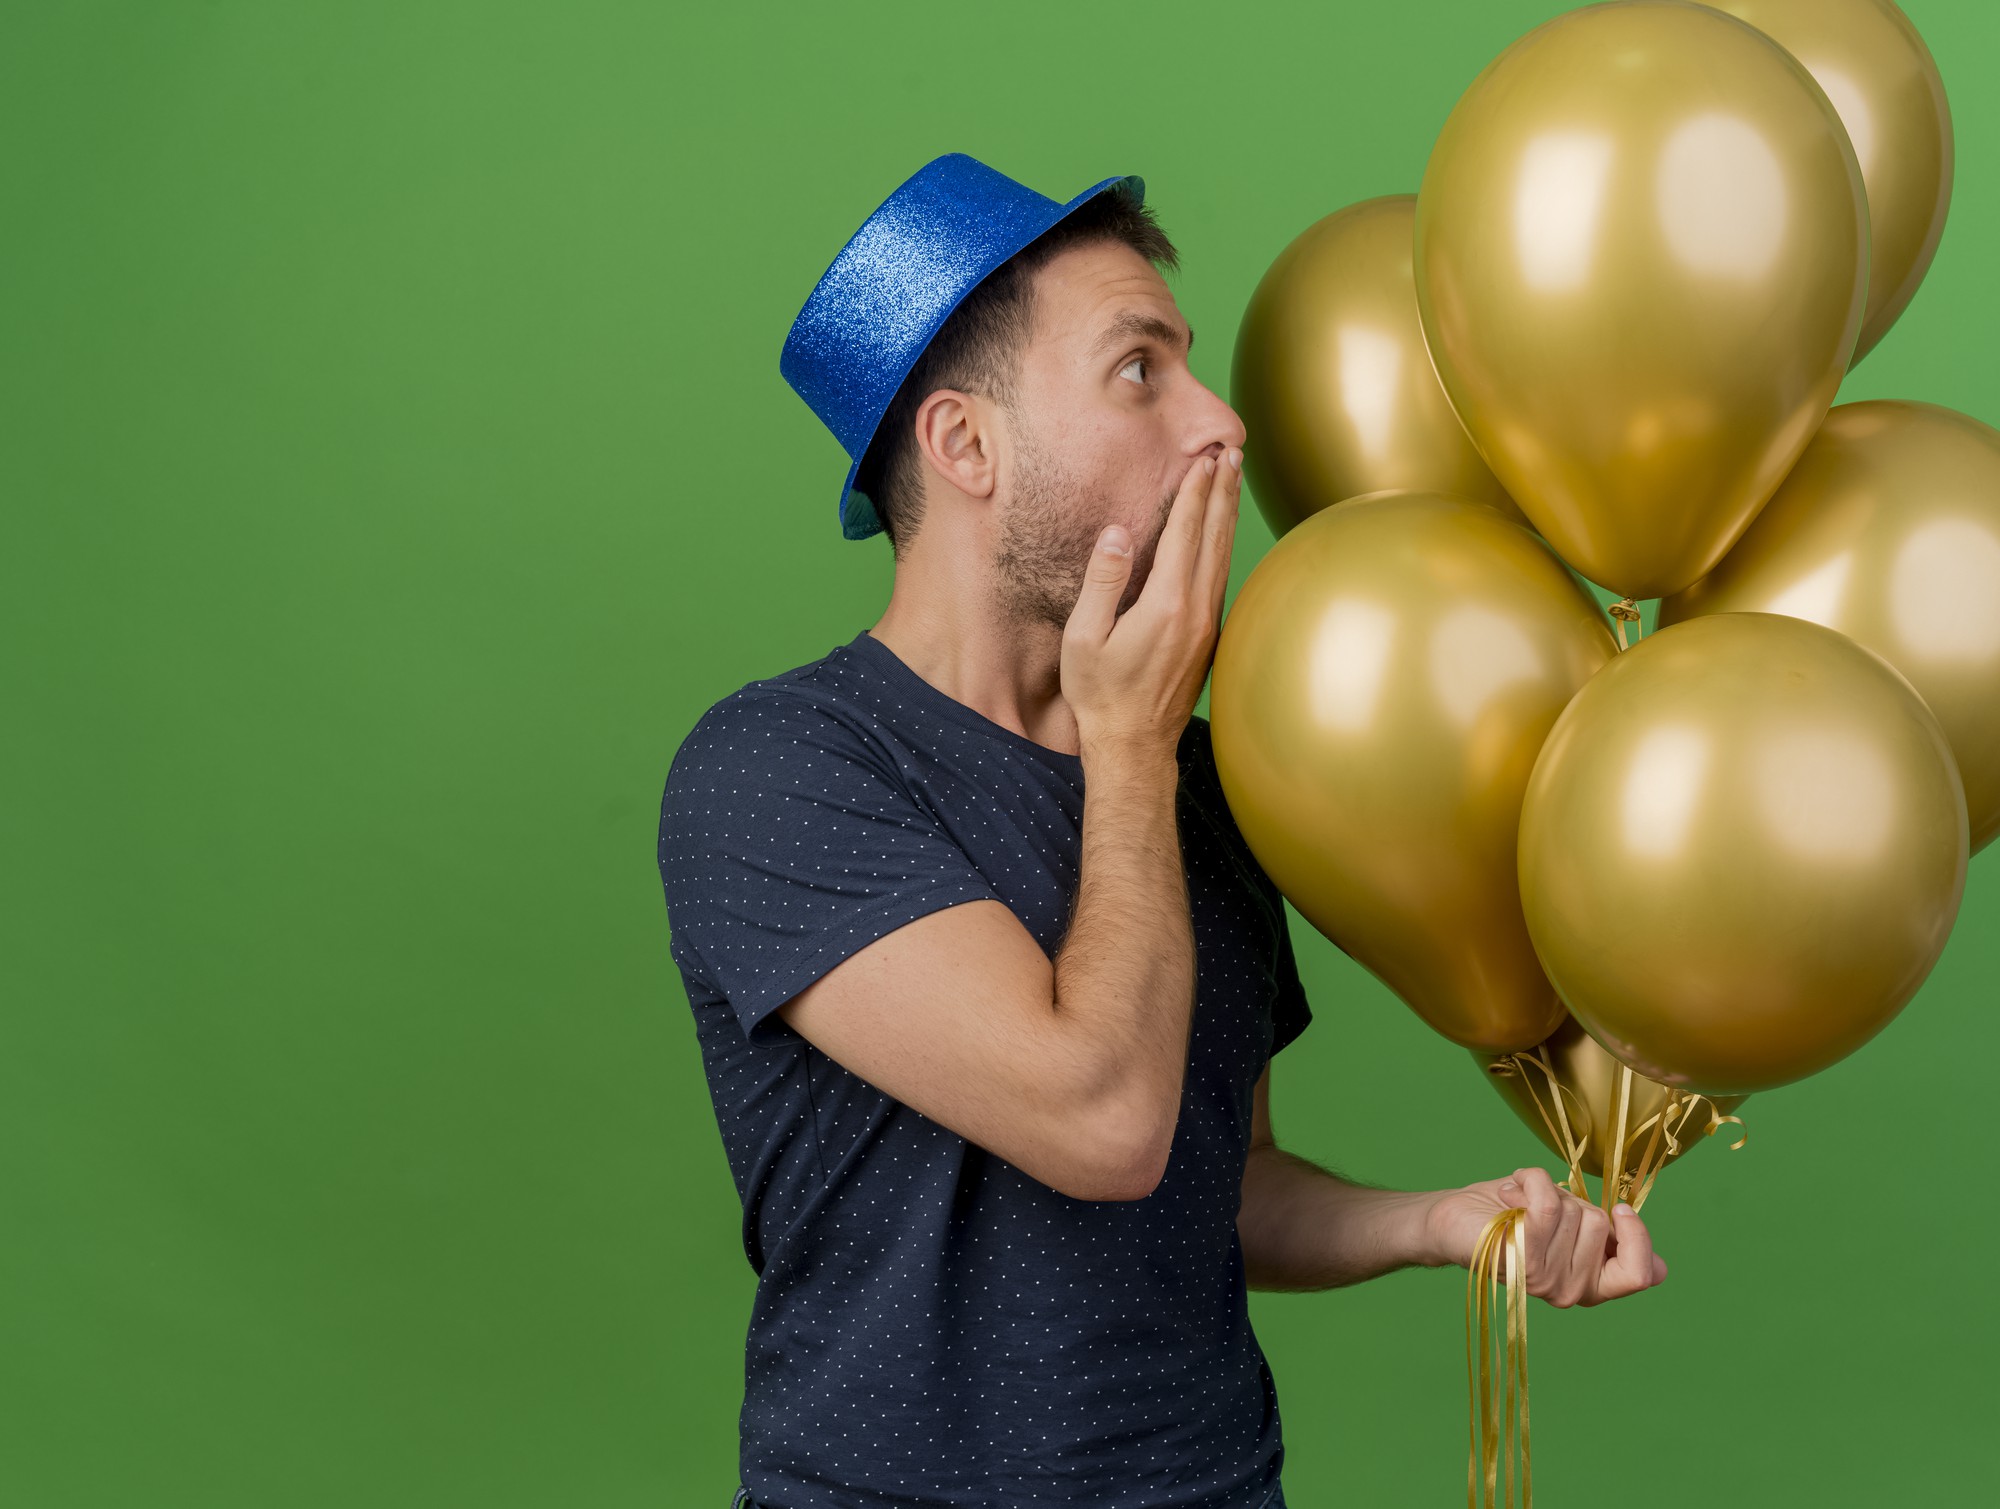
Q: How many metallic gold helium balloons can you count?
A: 7